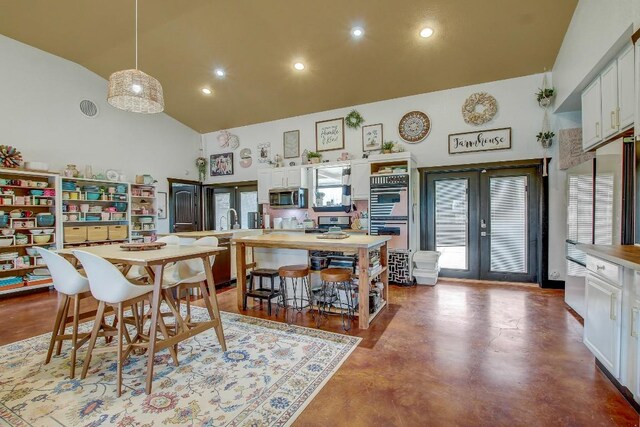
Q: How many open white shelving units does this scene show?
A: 3